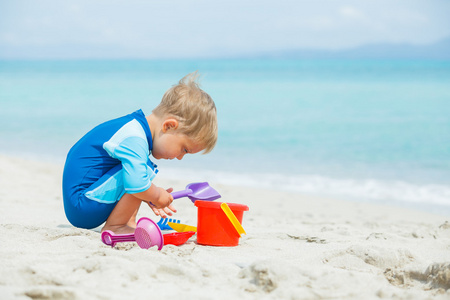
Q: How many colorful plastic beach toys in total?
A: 6